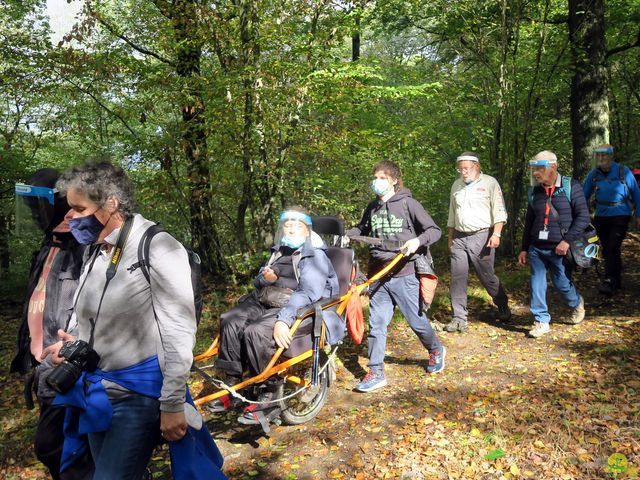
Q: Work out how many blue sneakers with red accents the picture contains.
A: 2